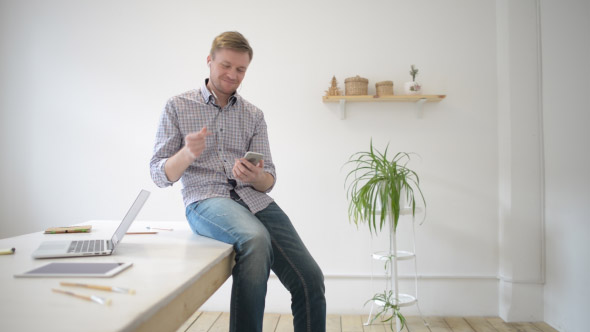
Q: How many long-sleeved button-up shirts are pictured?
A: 1